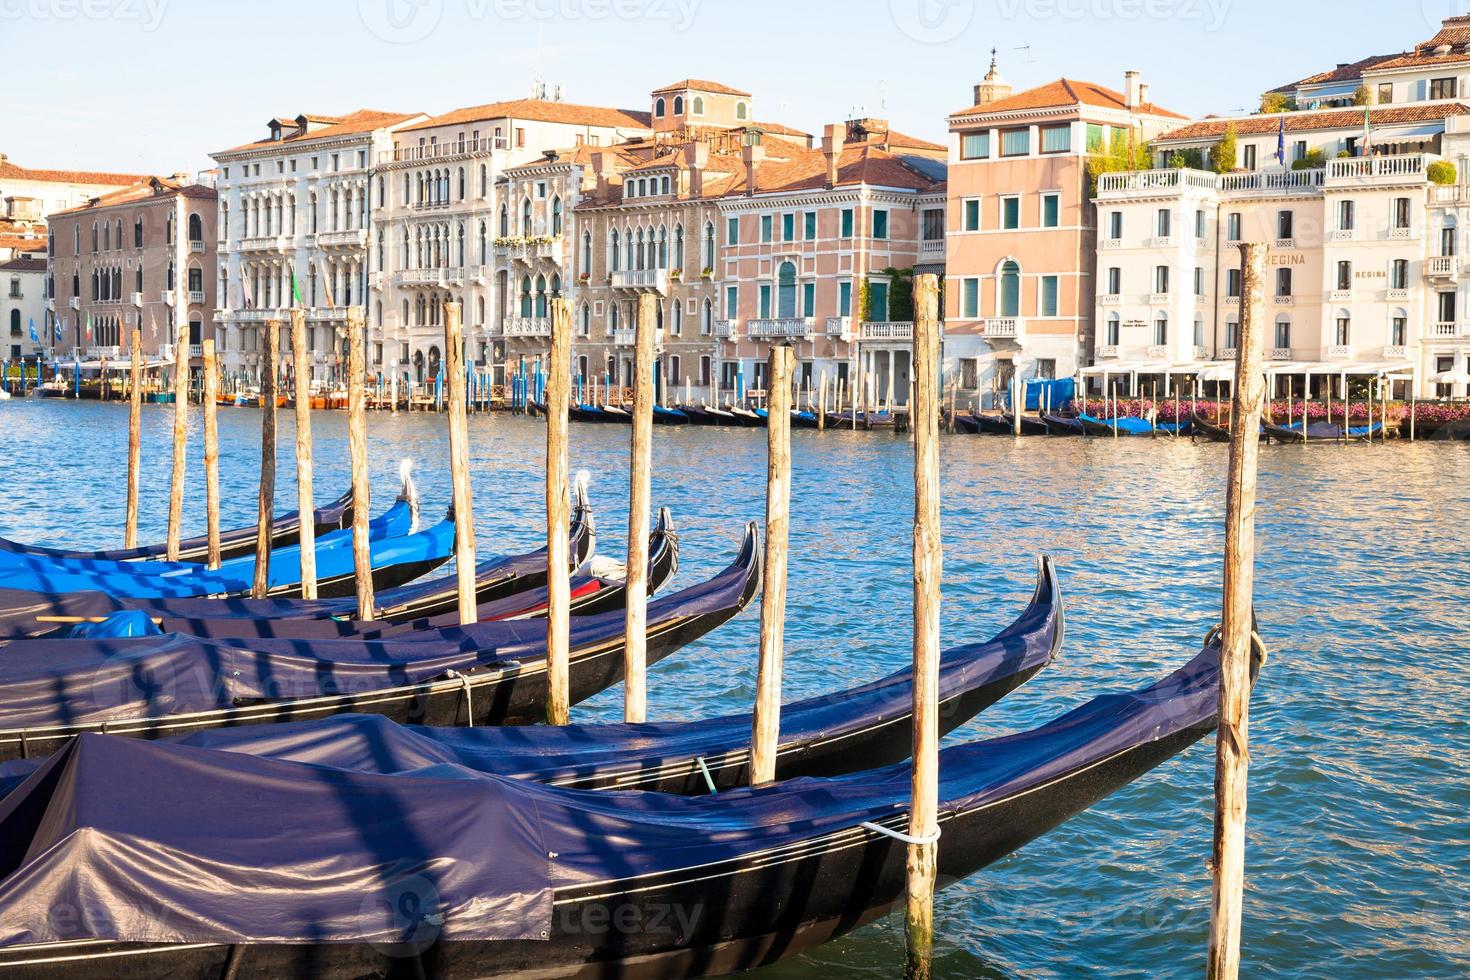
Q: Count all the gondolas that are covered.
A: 8